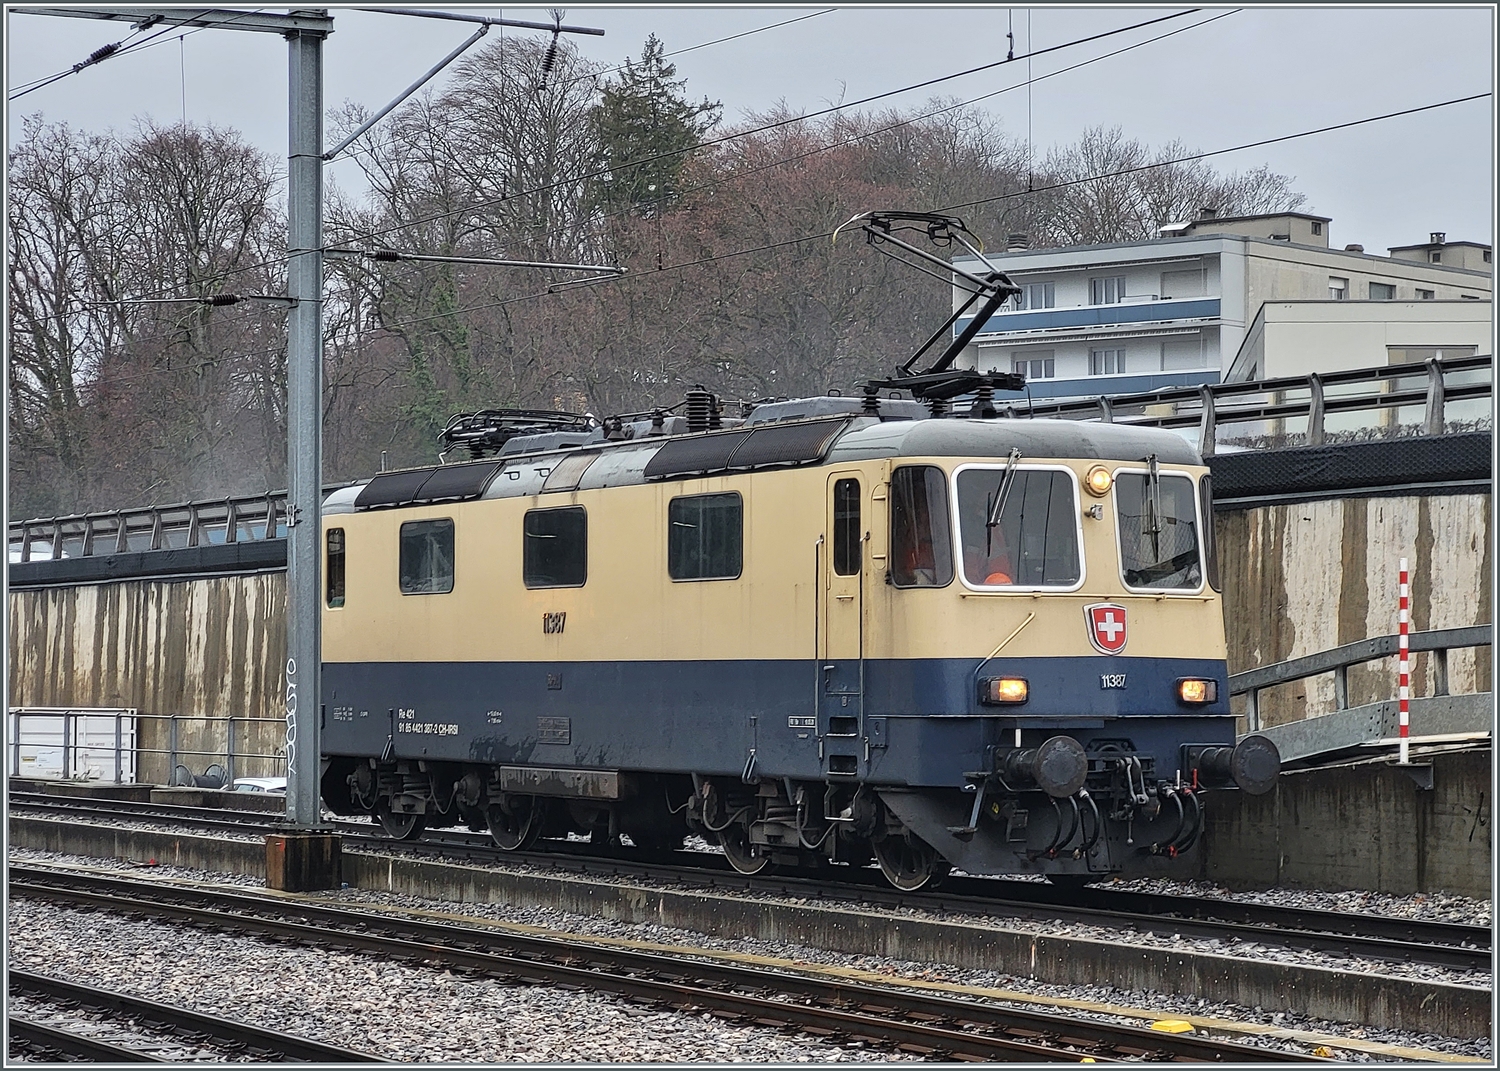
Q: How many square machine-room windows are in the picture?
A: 3